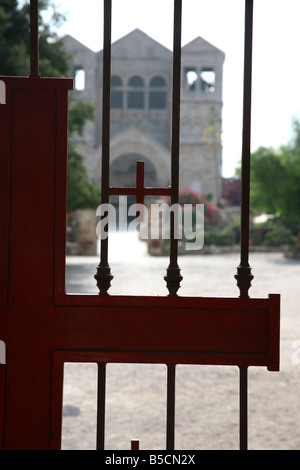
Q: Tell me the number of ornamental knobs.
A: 3